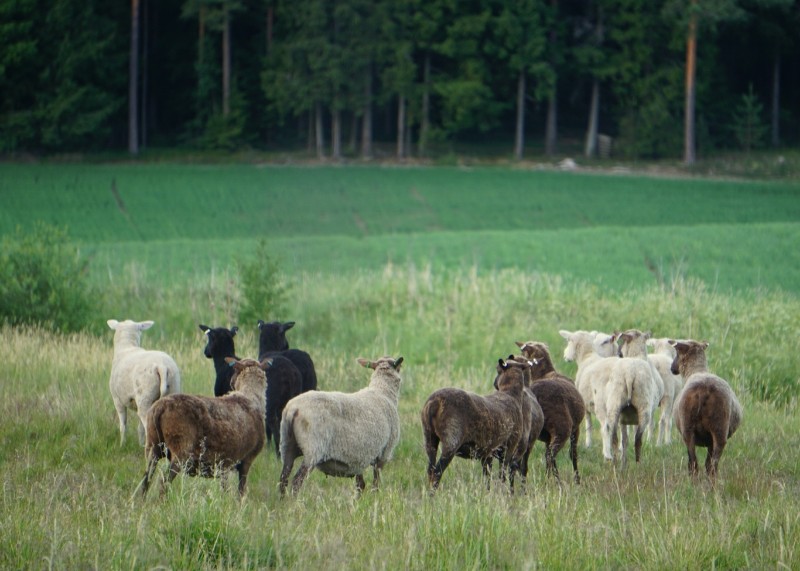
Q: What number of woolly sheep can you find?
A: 13